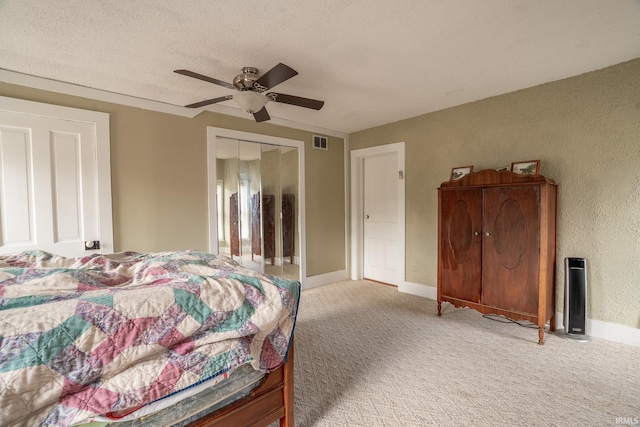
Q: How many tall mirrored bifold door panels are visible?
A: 4